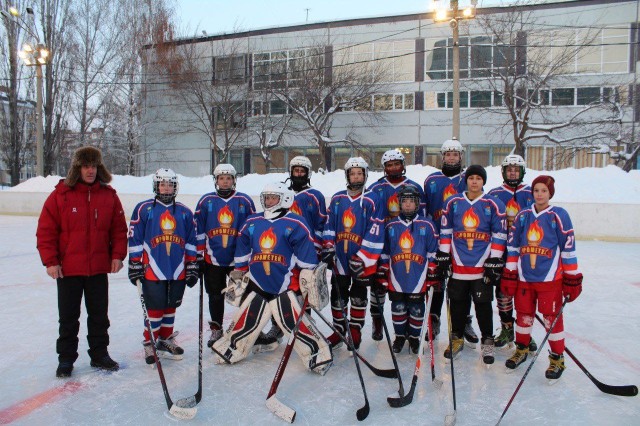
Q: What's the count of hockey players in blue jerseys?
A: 11